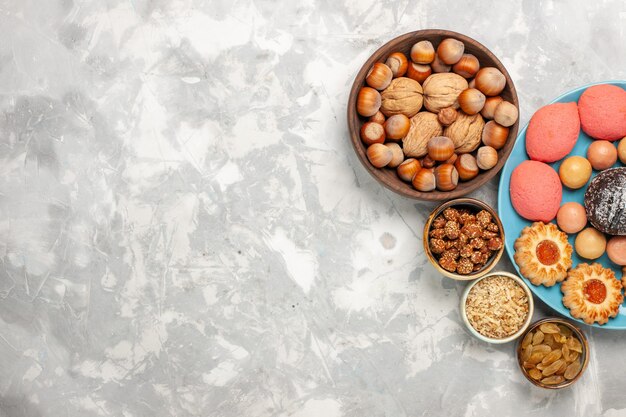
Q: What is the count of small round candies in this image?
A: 6